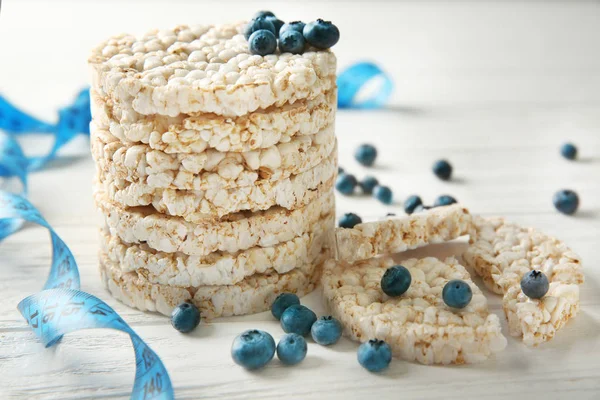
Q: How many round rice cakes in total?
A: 7